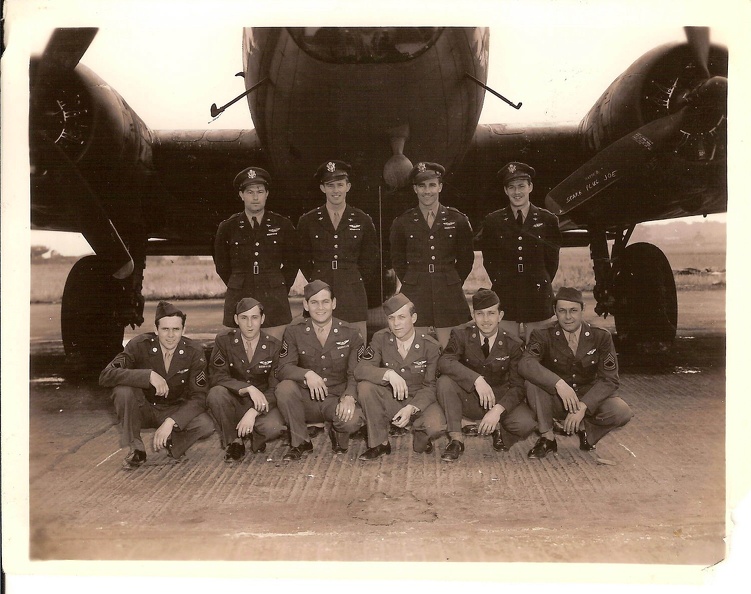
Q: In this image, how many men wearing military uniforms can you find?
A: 10